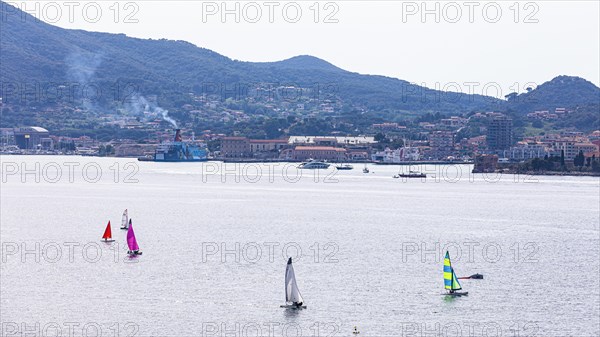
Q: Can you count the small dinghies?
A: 5